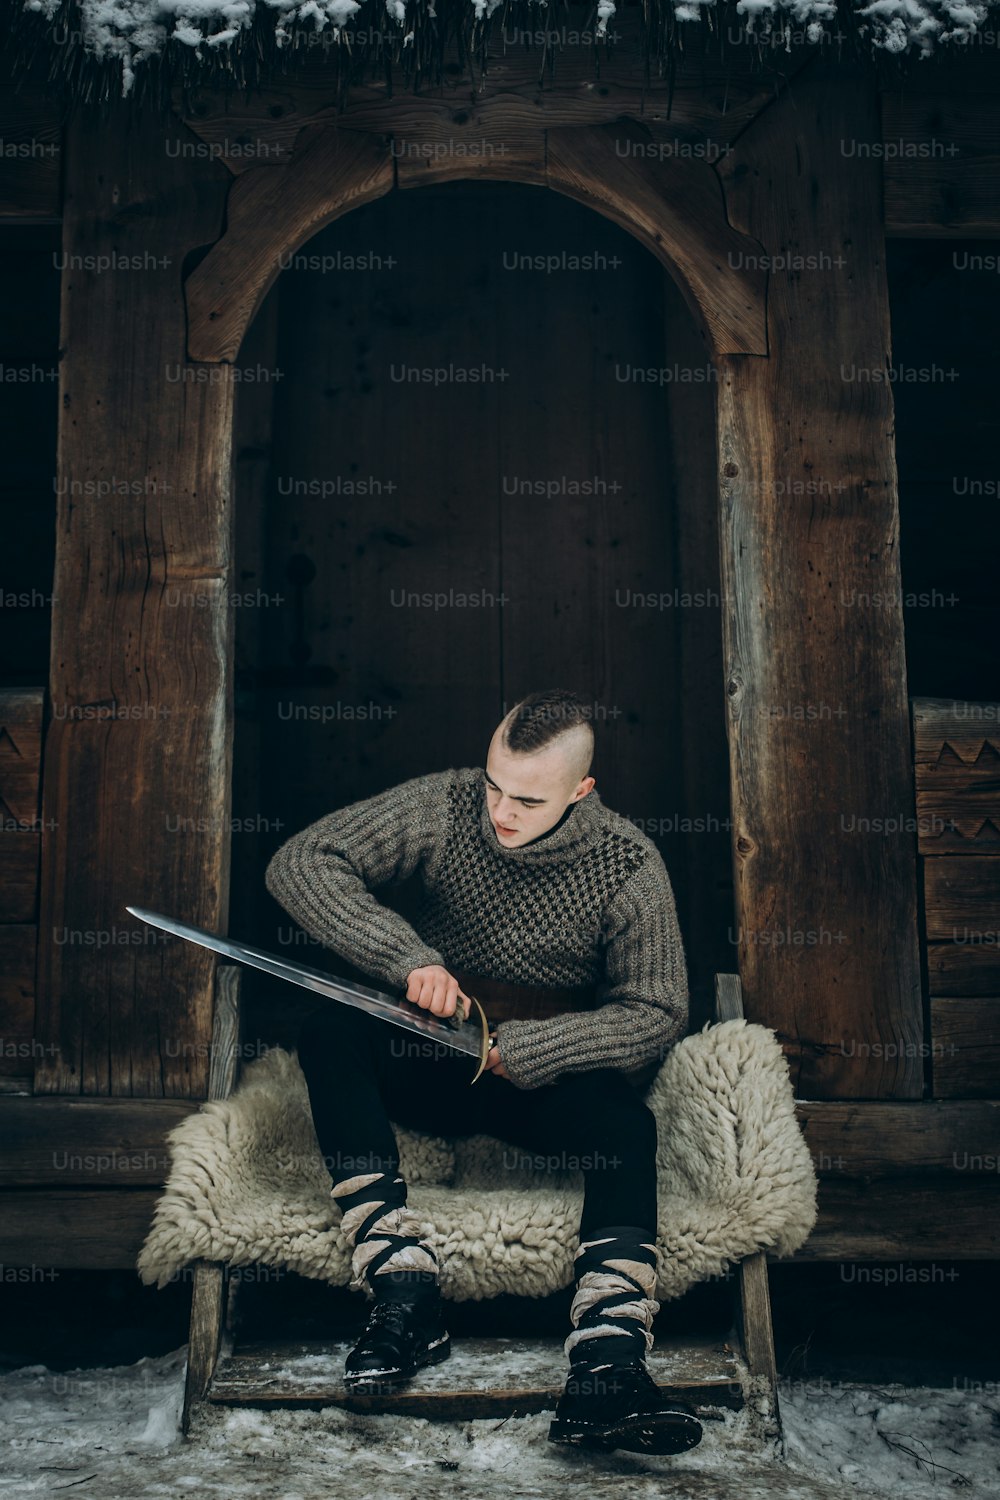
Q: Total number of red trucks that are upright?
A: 0